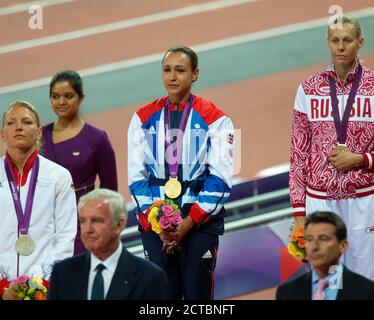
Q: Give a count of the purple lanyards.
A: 3